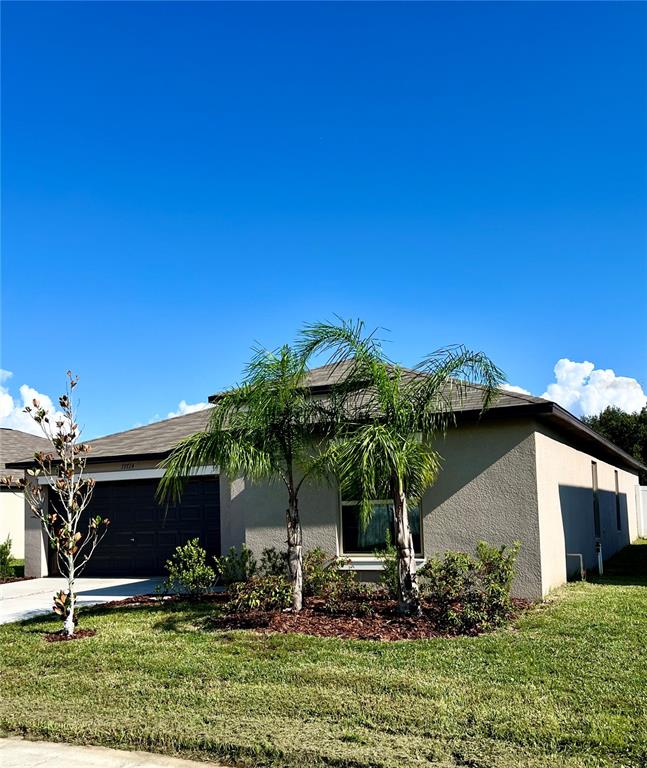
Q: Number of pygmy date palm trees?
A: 2